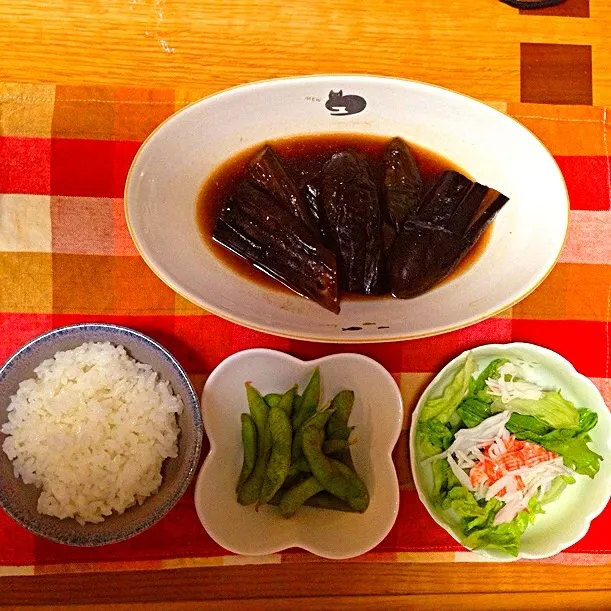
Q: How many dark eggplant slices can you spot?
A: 5